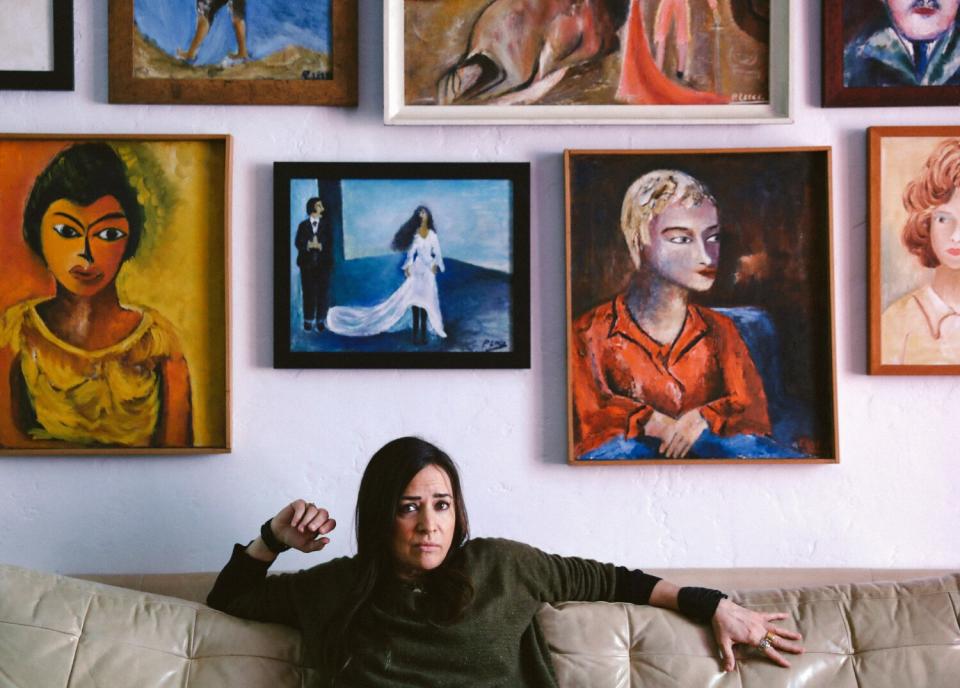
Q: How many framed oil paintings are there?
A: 8